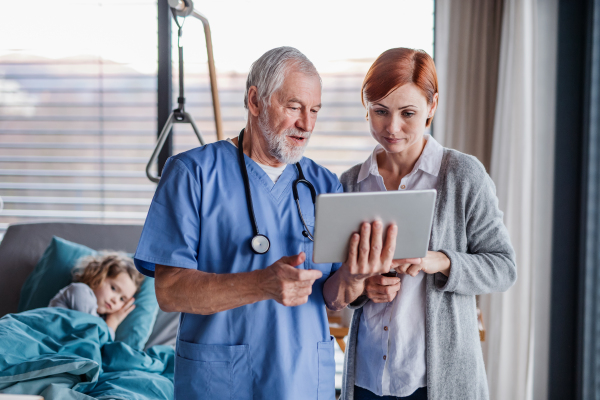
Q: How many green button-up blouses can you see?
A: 0